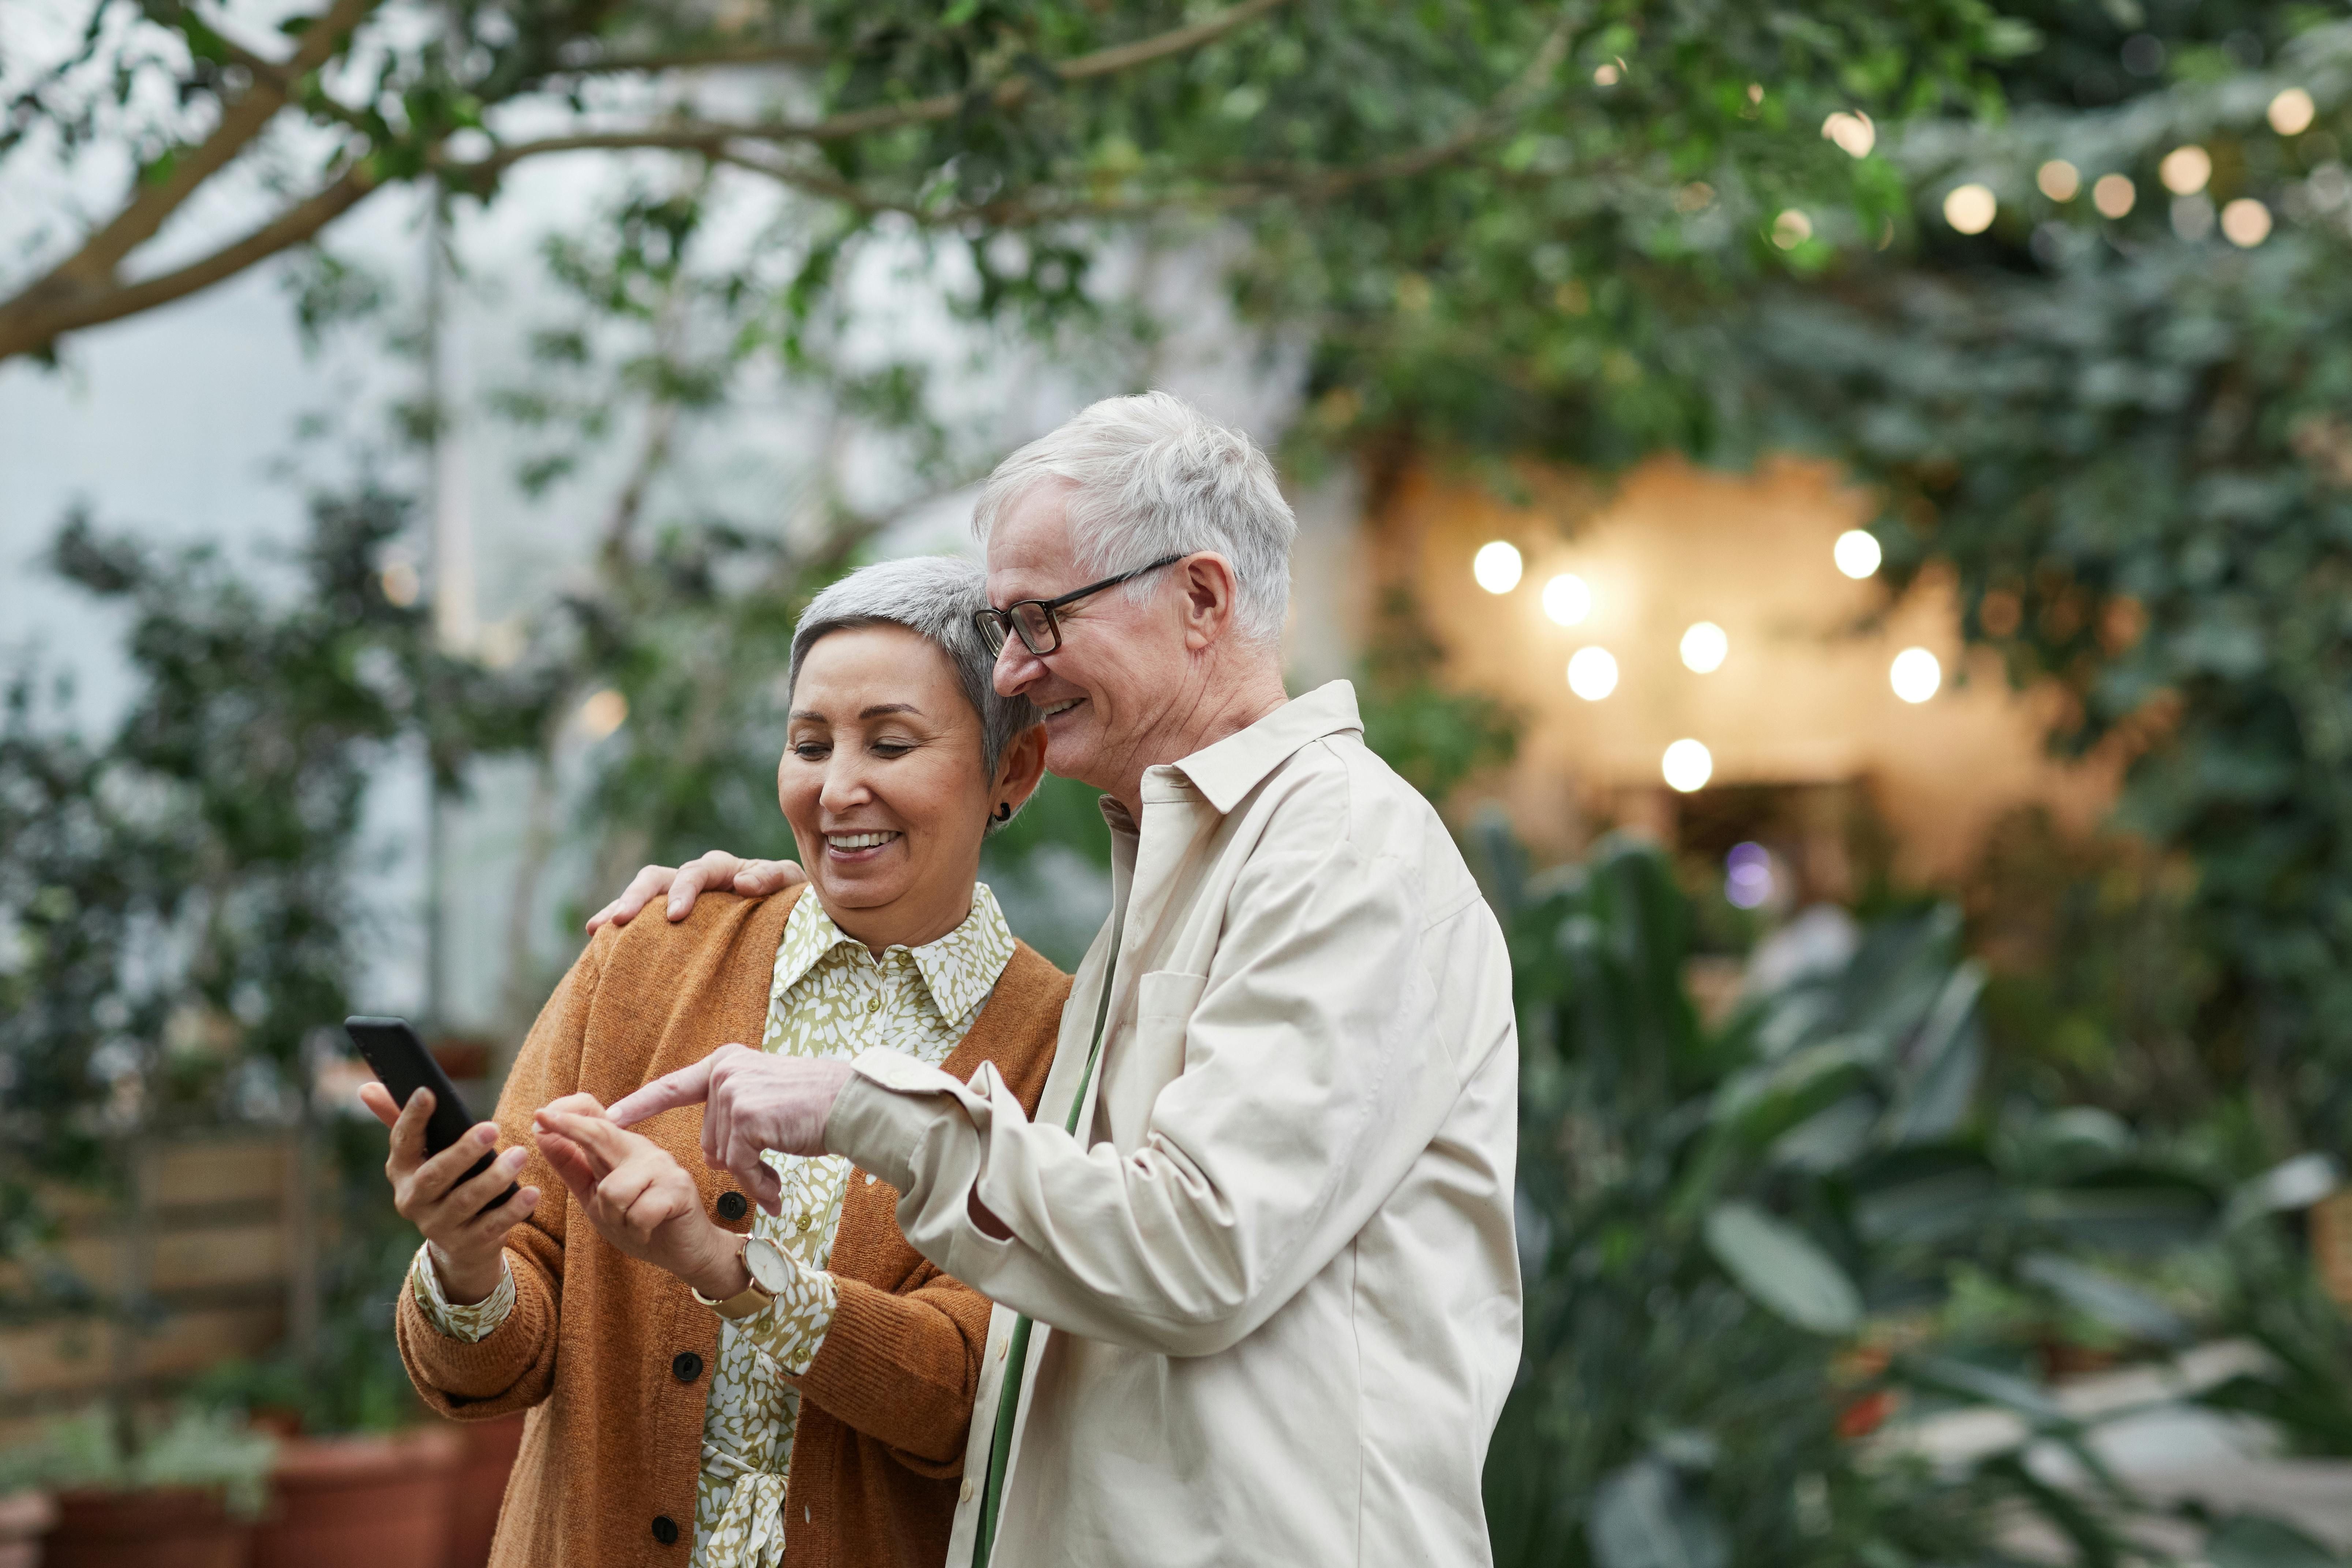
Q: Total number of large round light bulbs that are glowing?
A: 7